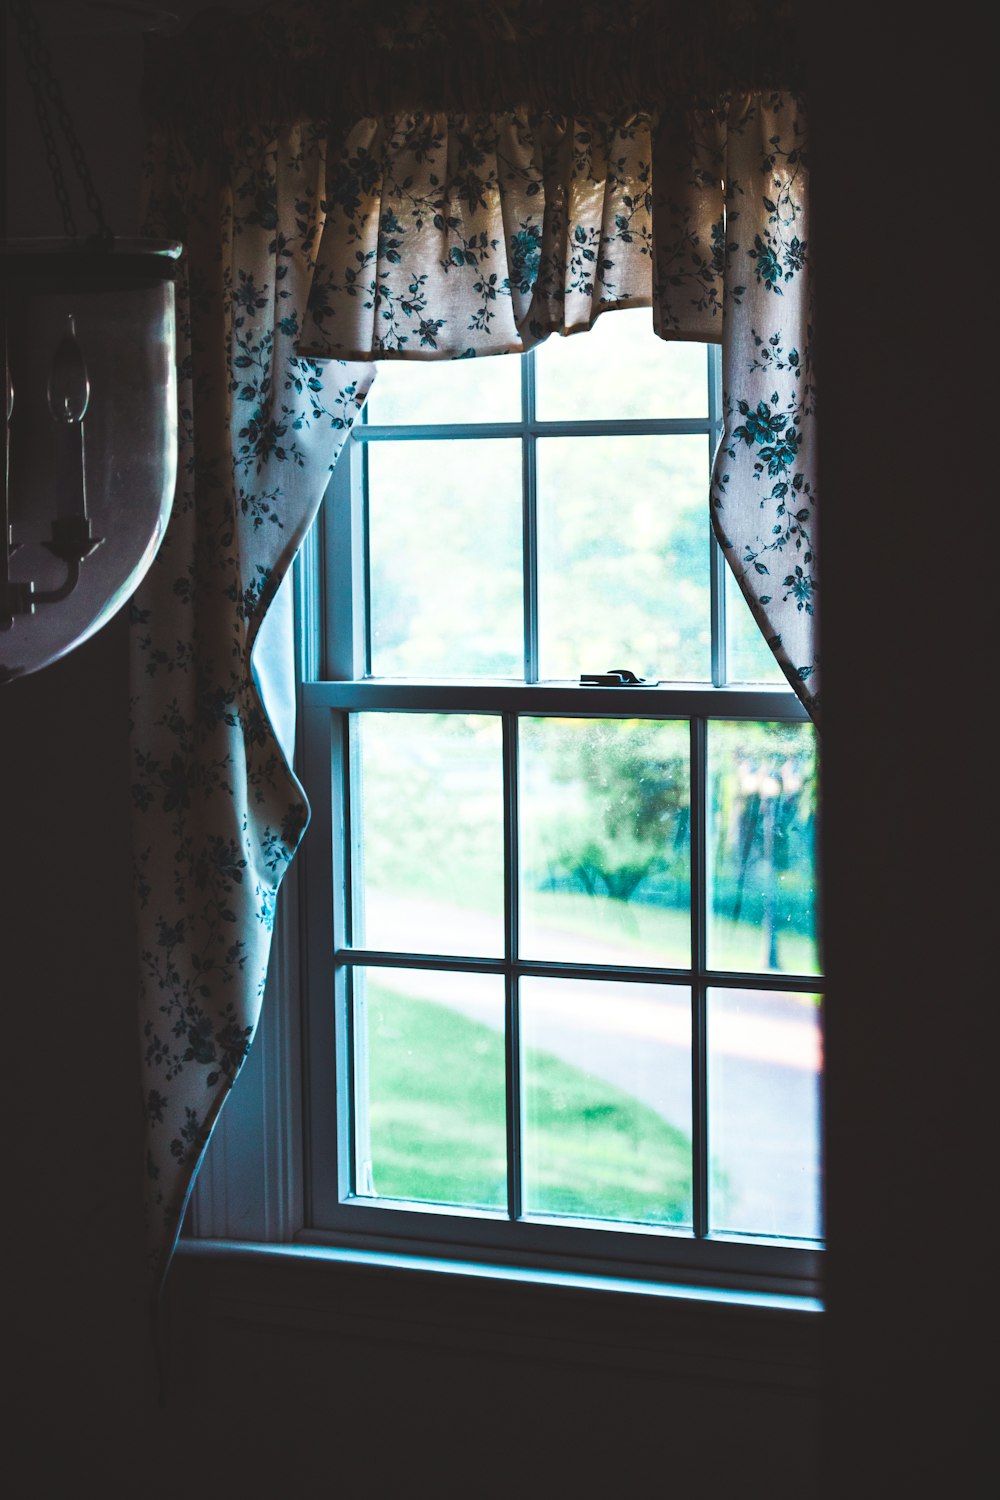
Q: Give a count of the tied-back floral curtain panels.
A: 2